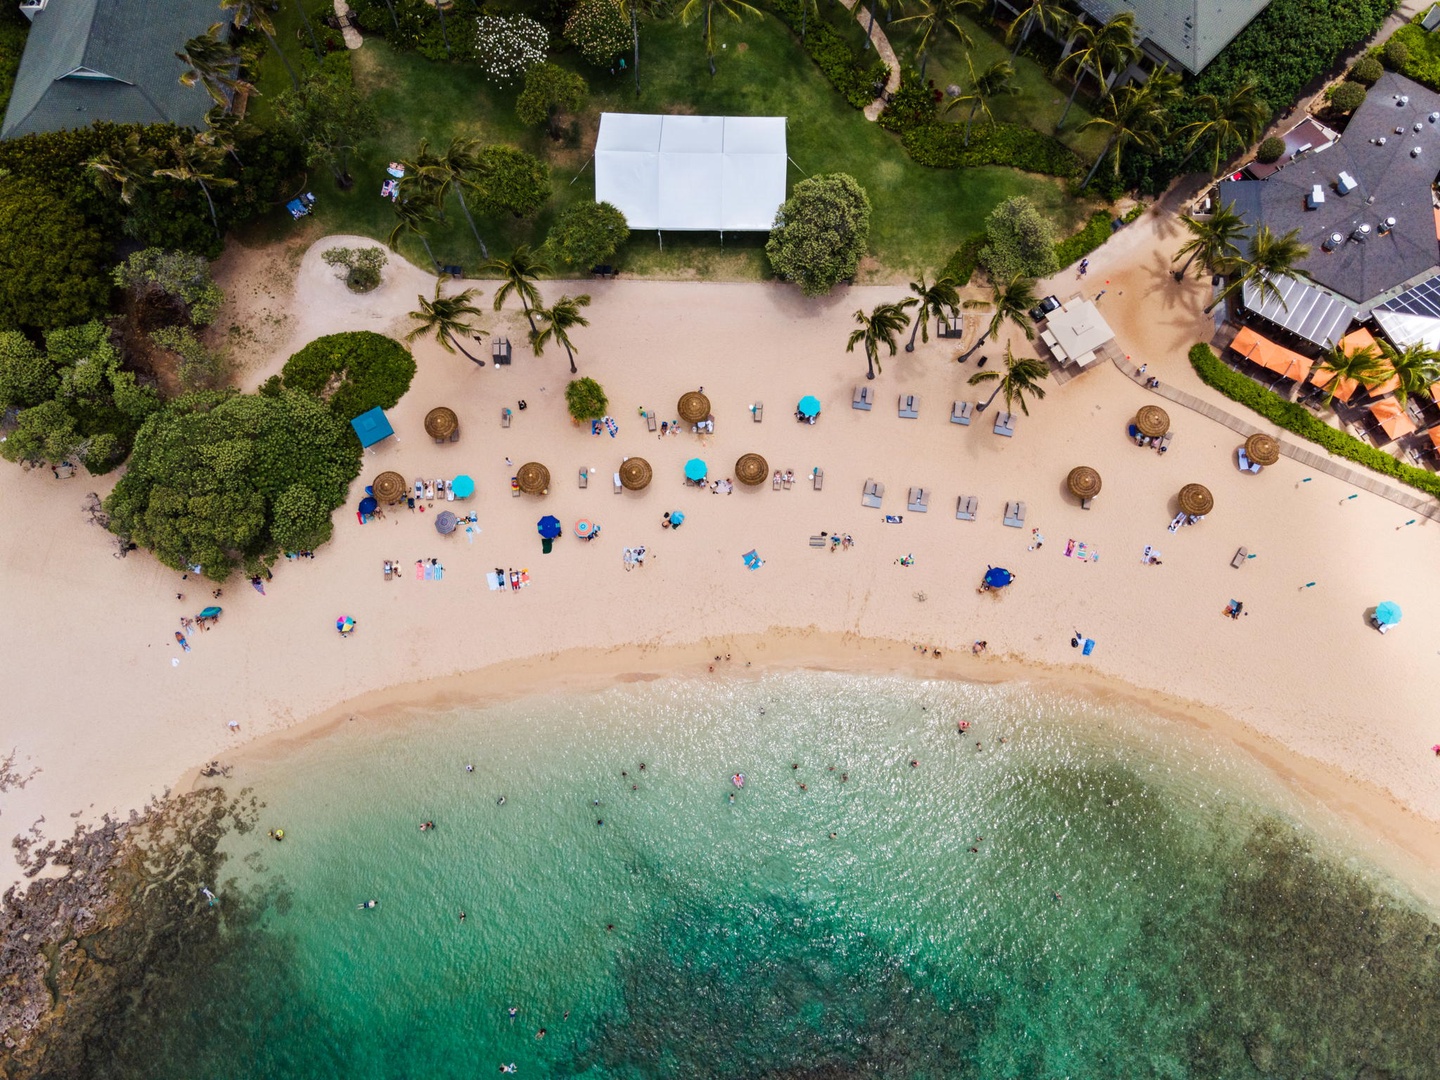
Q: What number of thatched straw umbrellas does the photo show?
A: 10